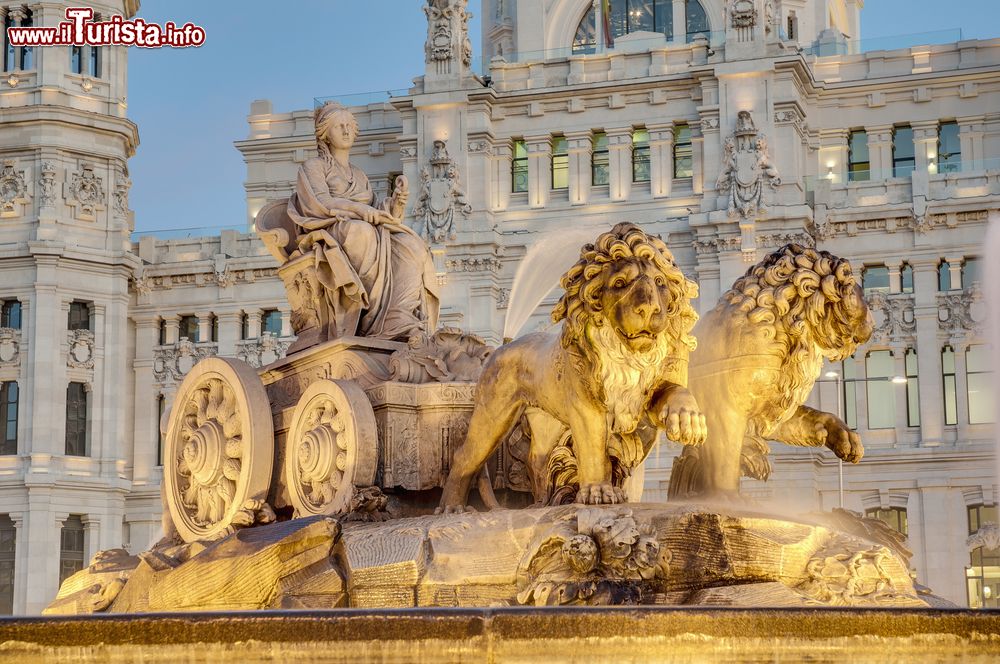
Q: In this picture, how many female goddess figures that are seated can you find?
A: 1